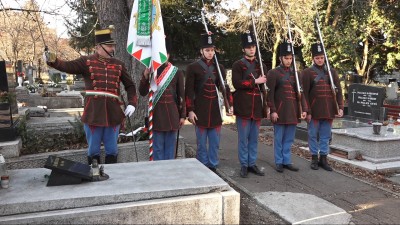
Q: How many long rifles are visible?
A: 4